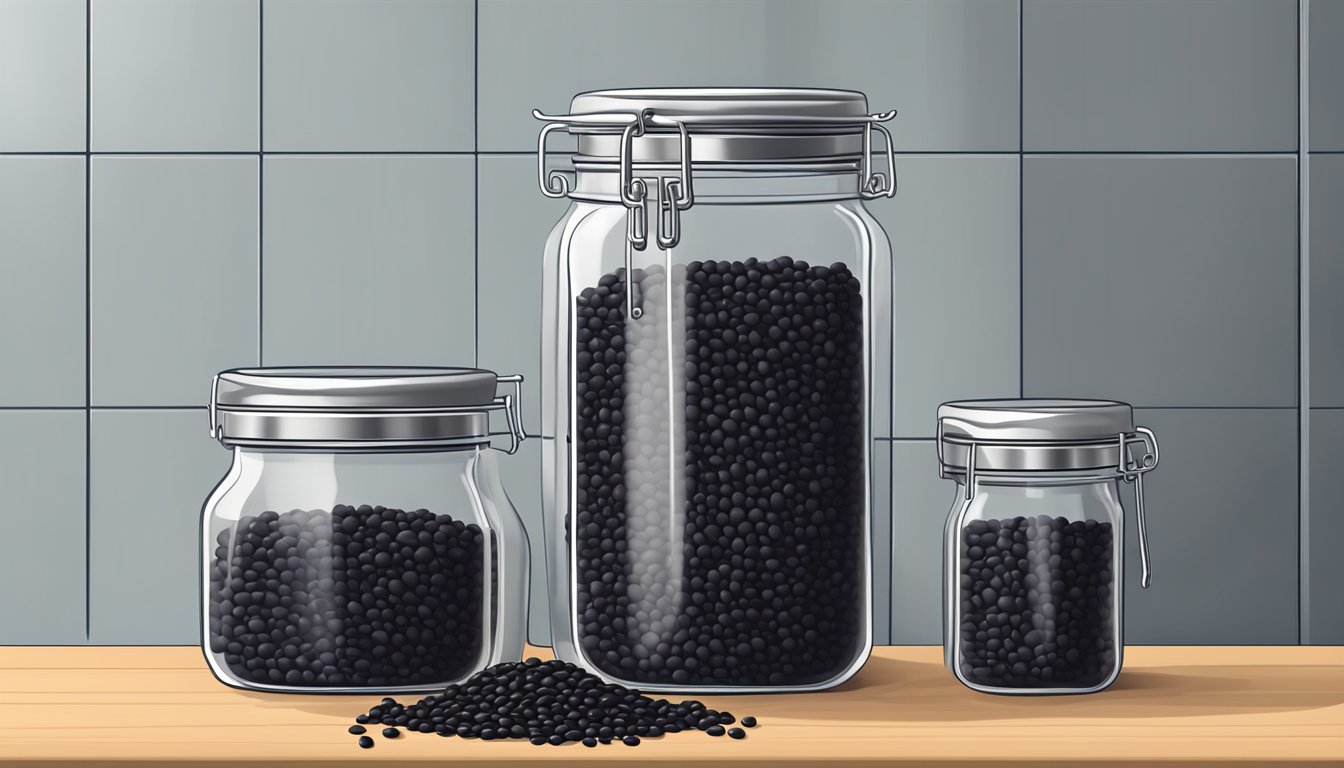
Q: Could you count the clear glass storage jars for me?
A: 3